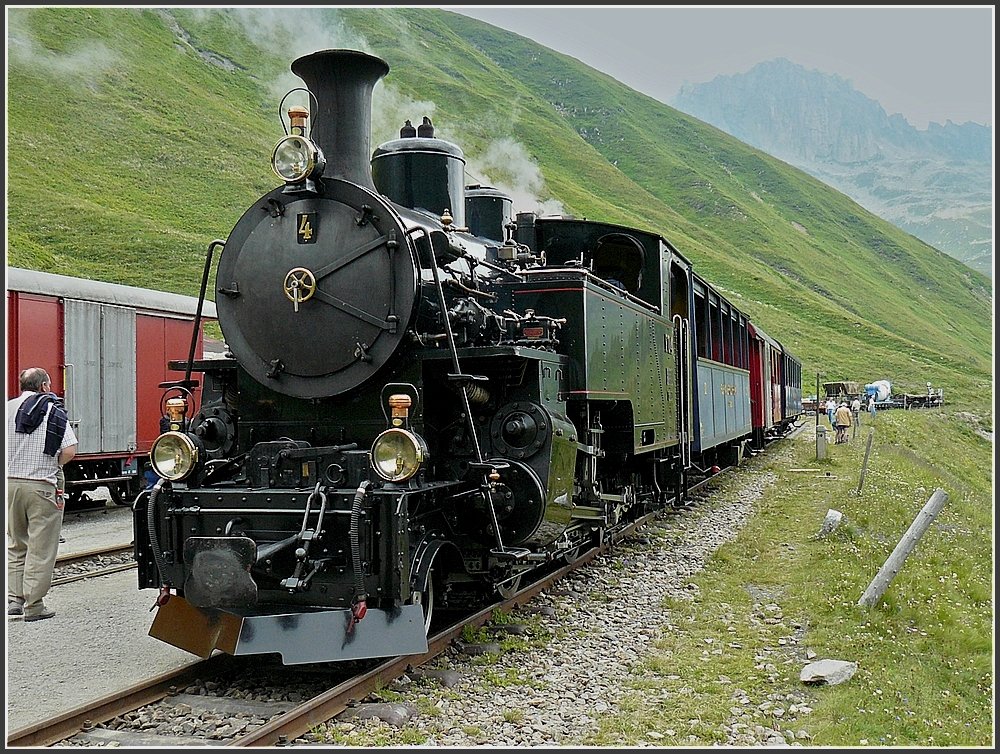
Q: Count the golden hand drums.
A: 0